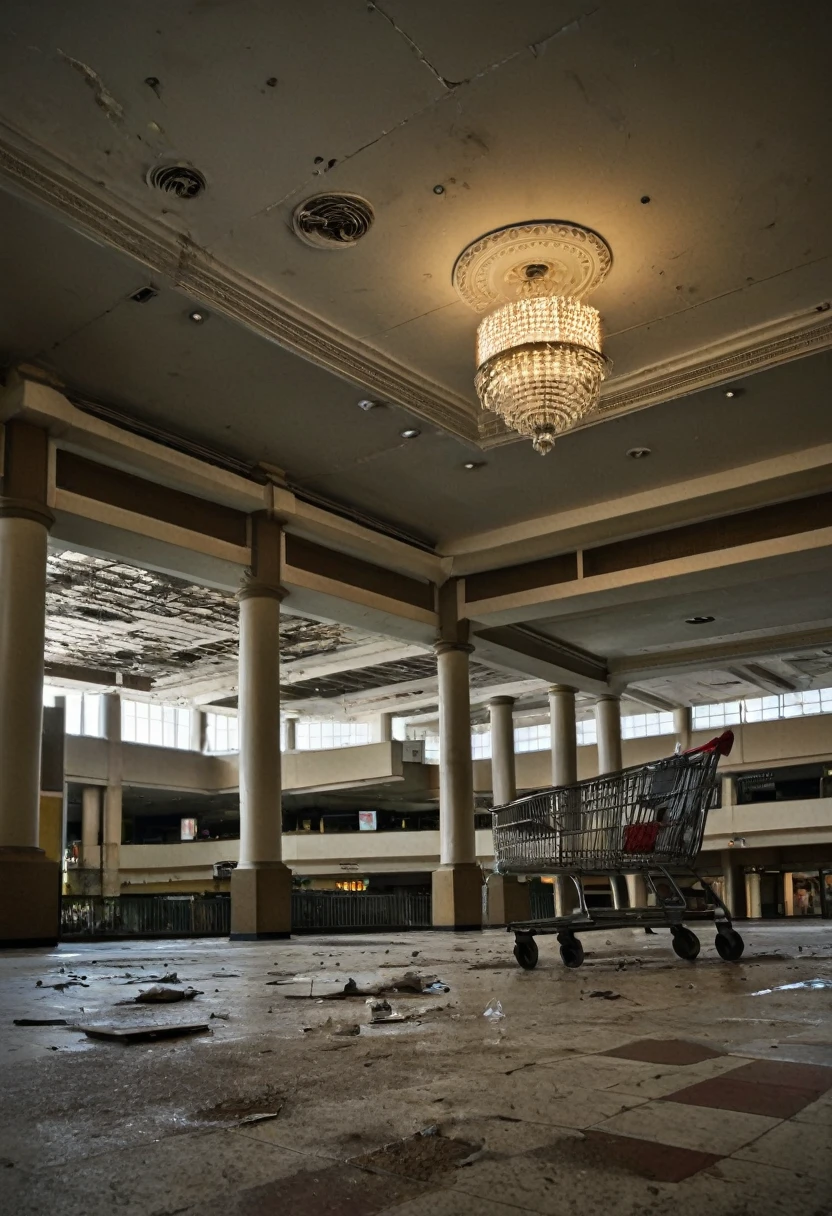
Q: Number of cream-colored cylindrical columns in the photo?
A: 6